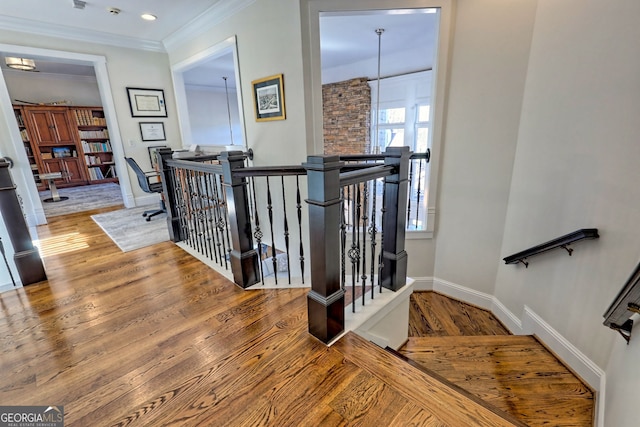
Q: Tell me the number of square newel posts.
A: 5